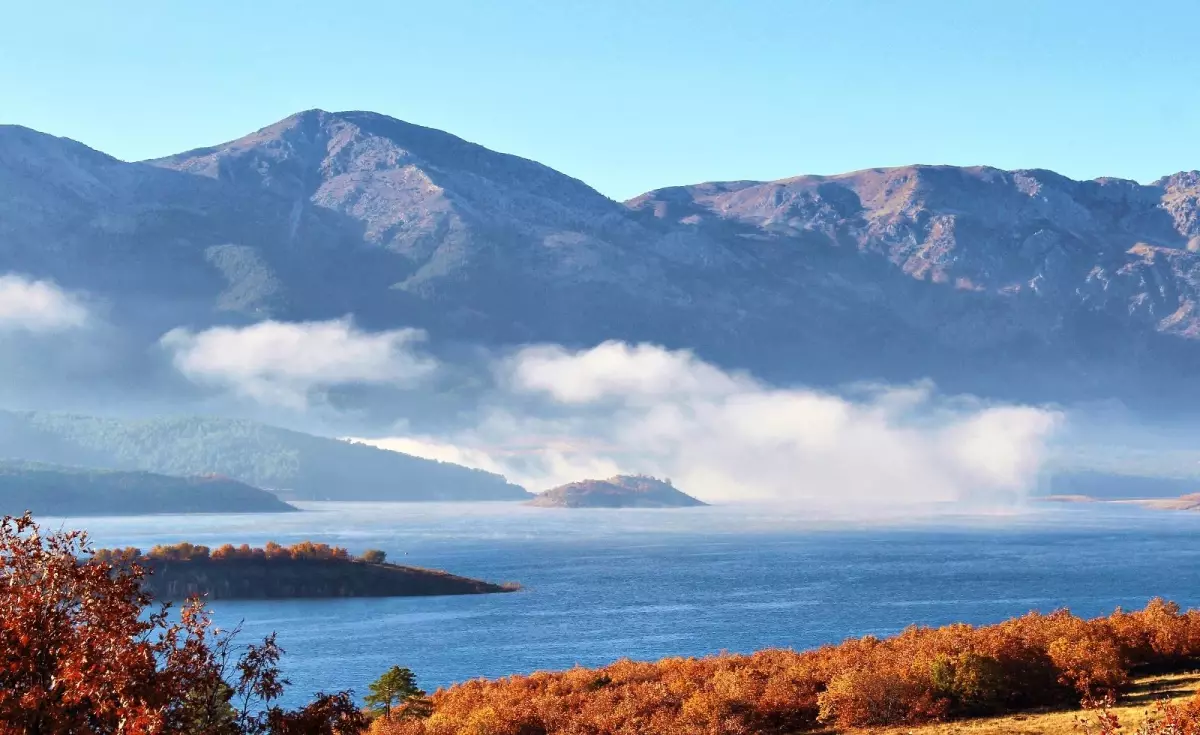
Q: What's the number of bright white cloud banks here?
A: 3